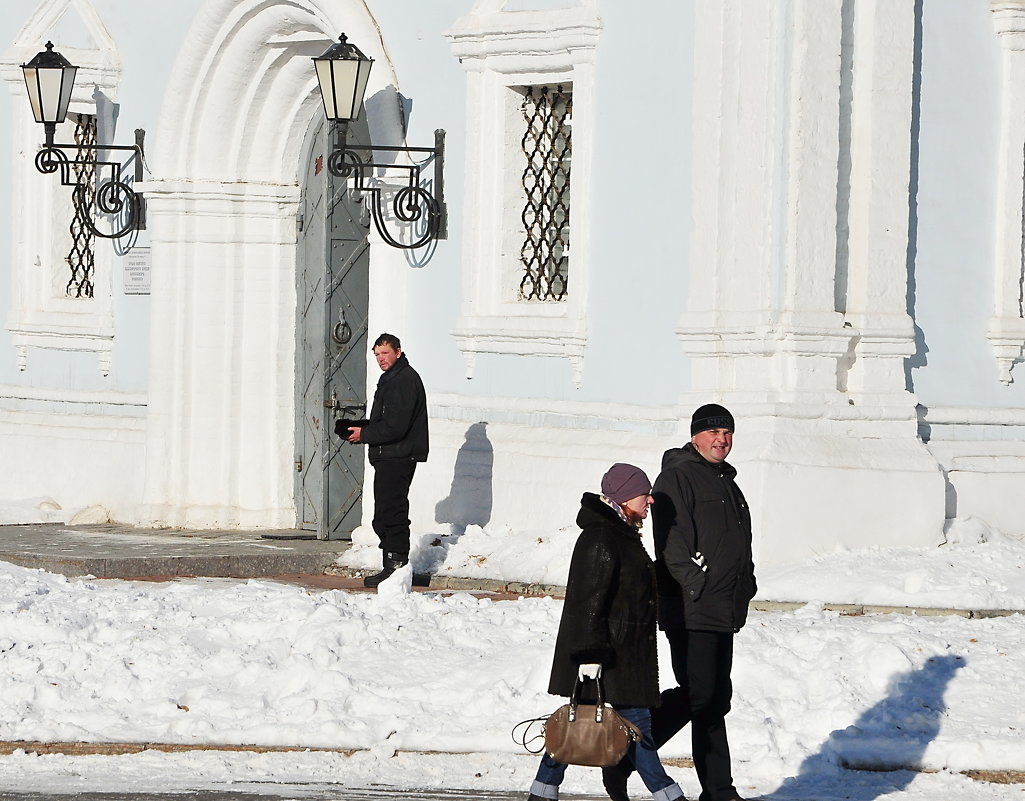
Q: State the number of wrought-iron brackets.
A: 2